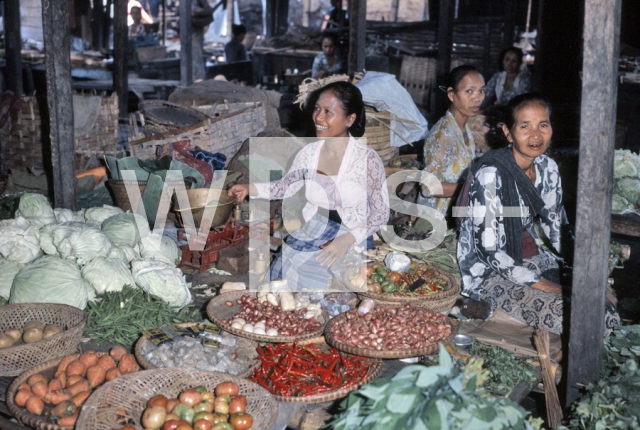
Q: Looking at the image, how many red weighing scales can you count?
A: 1